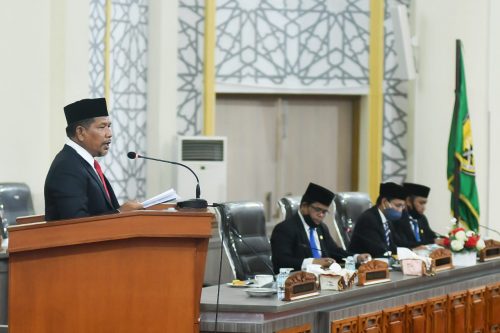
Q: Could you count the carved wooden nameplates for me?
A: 4